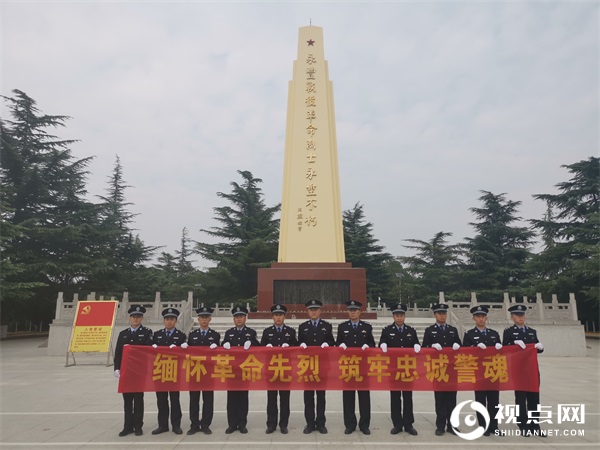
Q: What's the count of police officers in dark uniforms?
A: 11